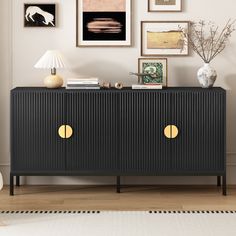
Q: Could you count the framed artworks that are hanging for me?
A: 4